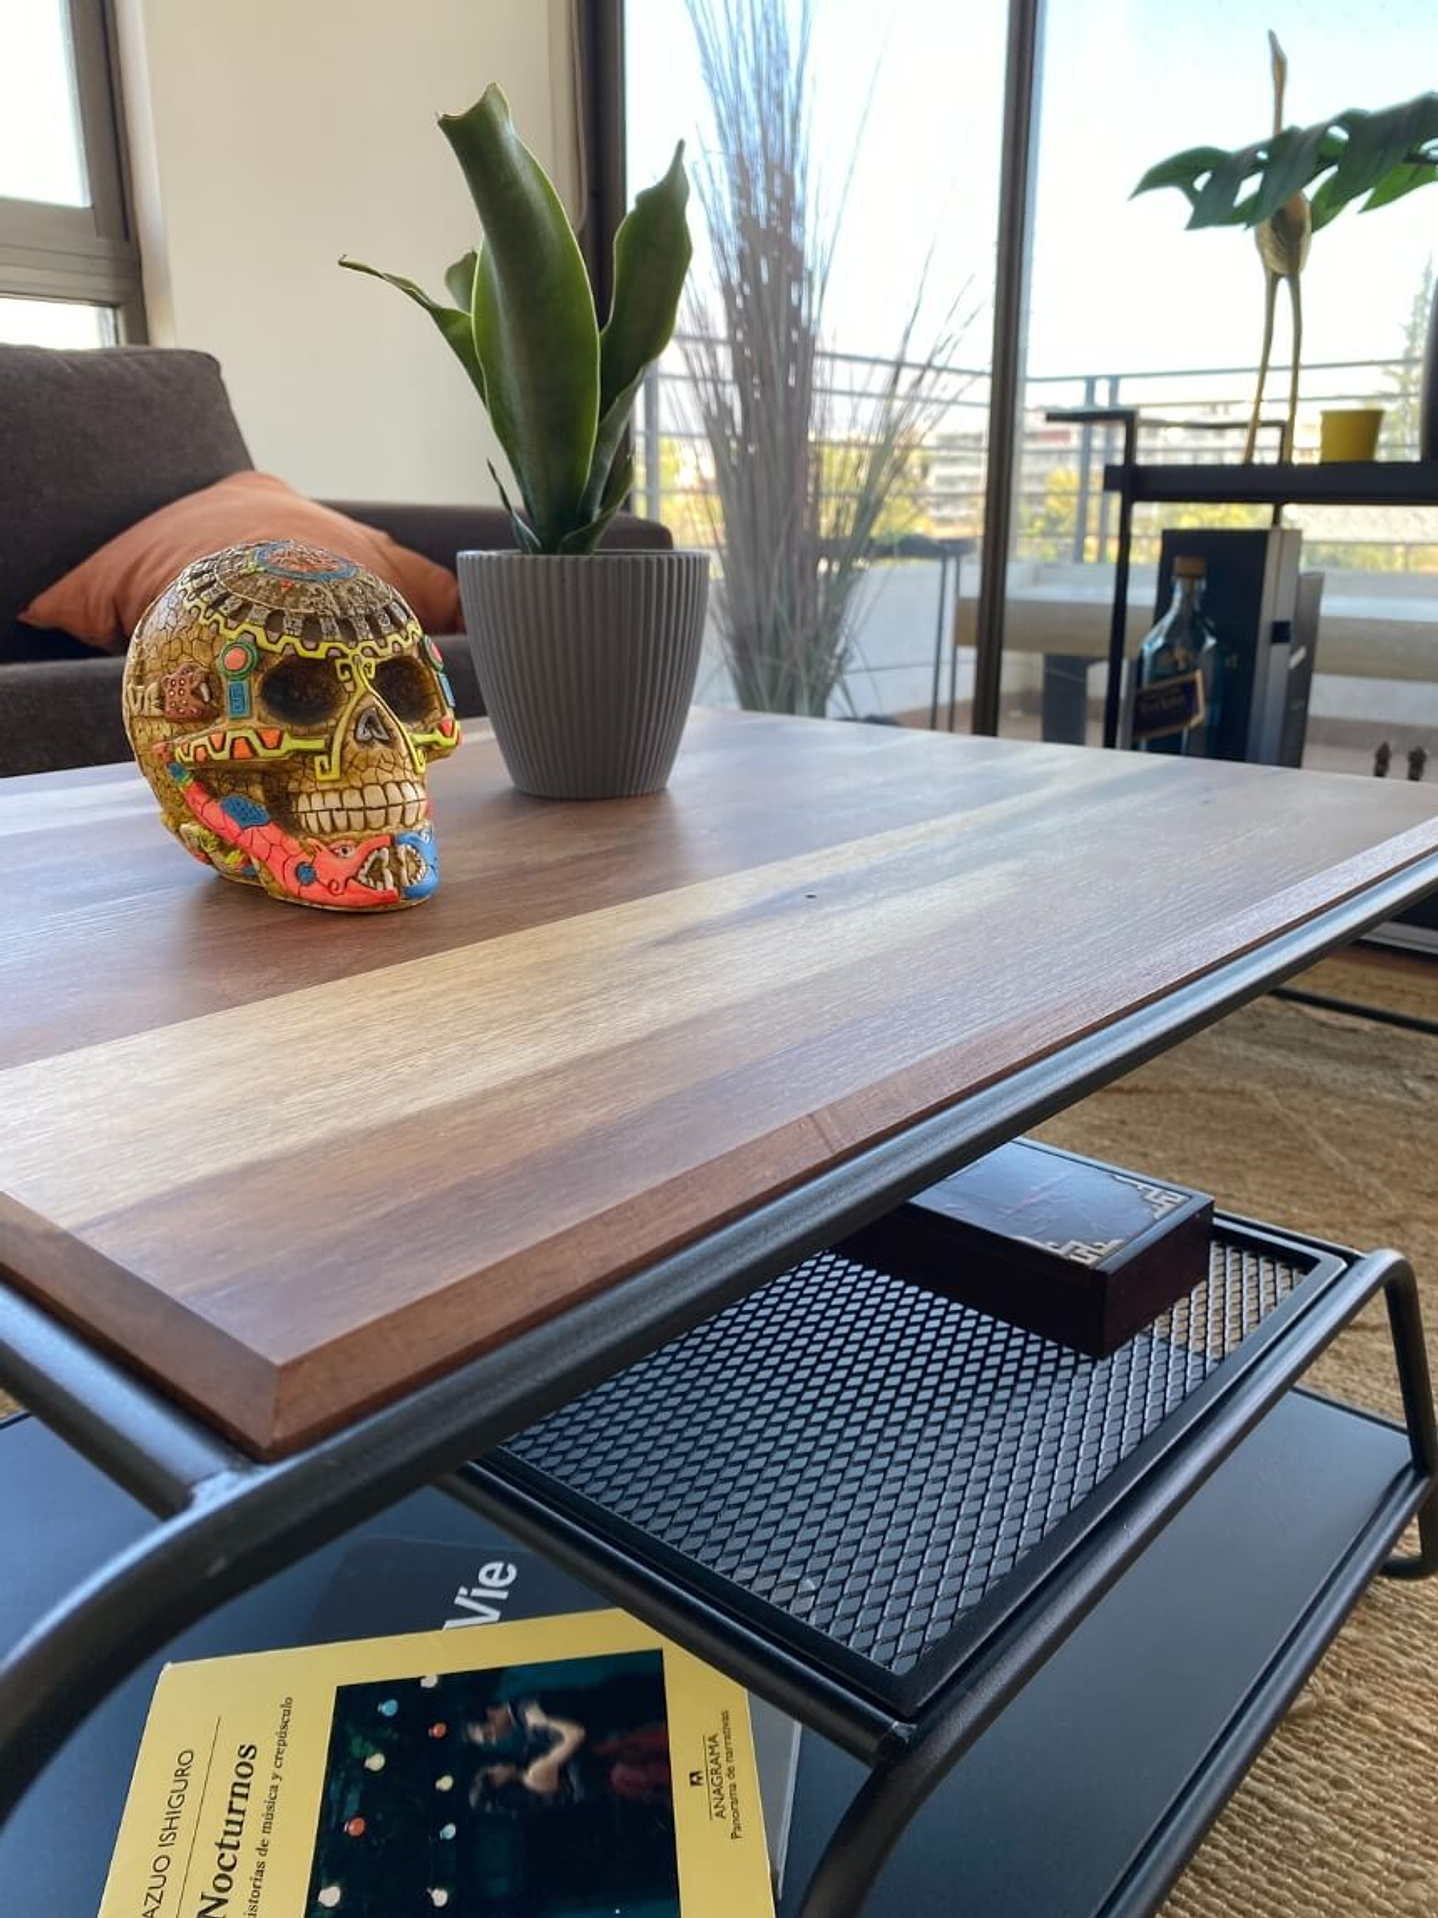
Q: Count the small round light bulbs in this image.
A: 9